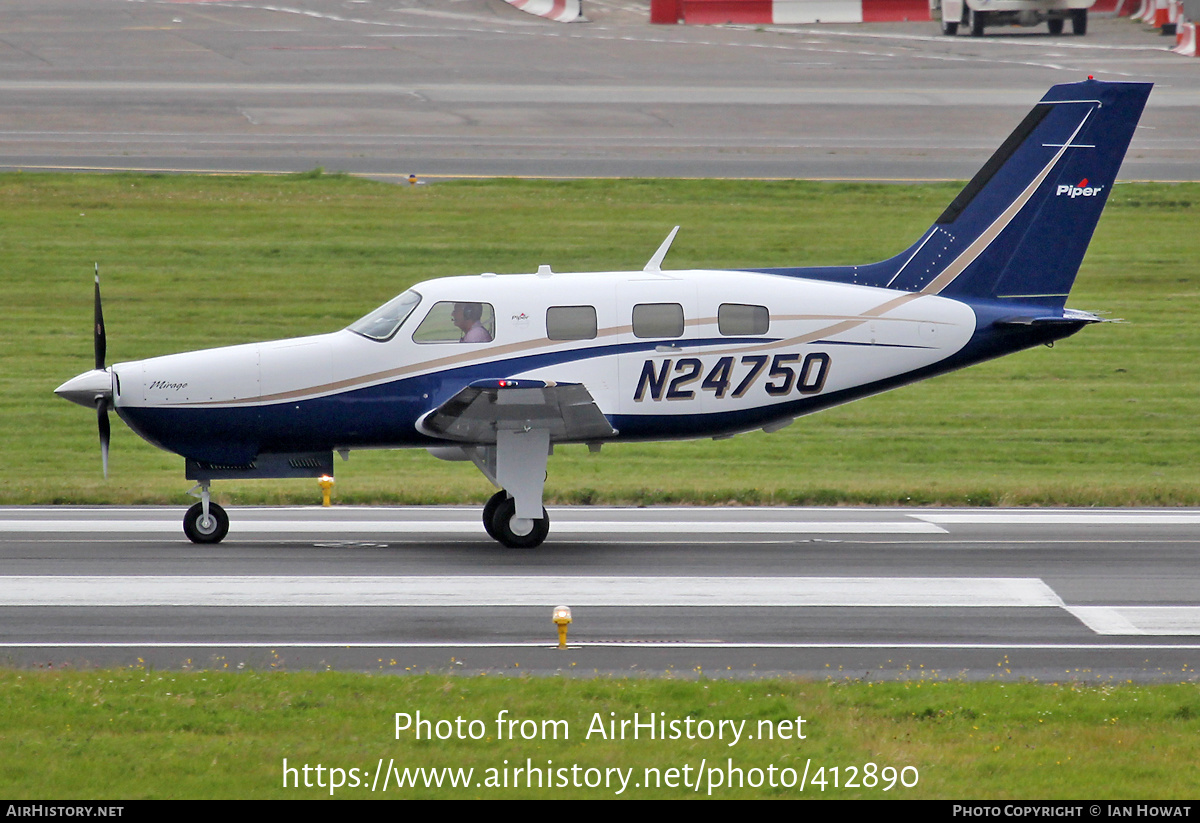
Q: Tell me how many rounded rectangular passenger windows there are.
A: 3